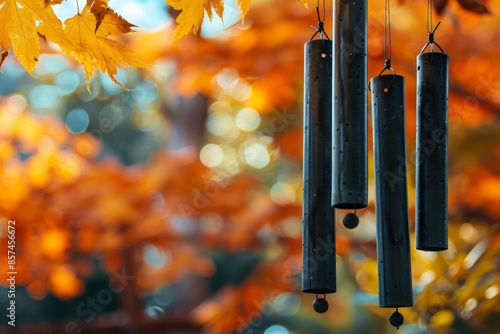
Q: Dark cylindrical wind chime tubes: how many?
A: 4